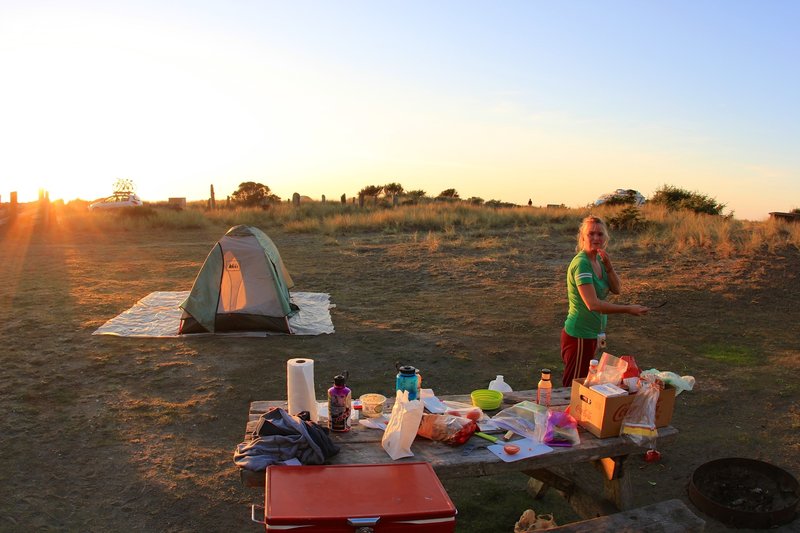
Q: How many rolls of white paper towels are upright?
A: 1